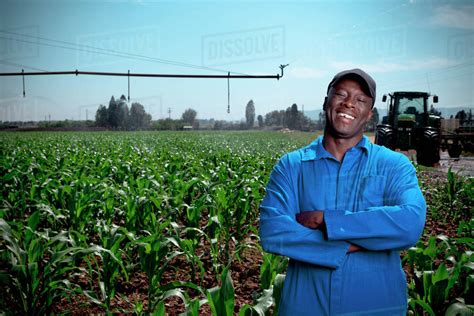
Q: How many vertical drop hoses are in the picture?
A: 3